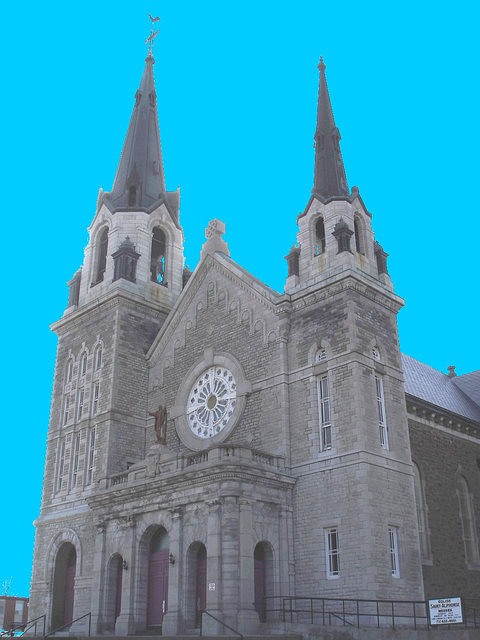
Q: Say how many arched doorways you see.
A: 5